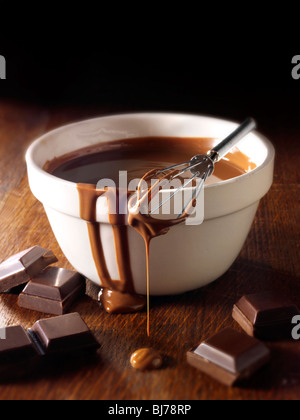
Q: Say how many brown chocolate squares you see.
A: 6